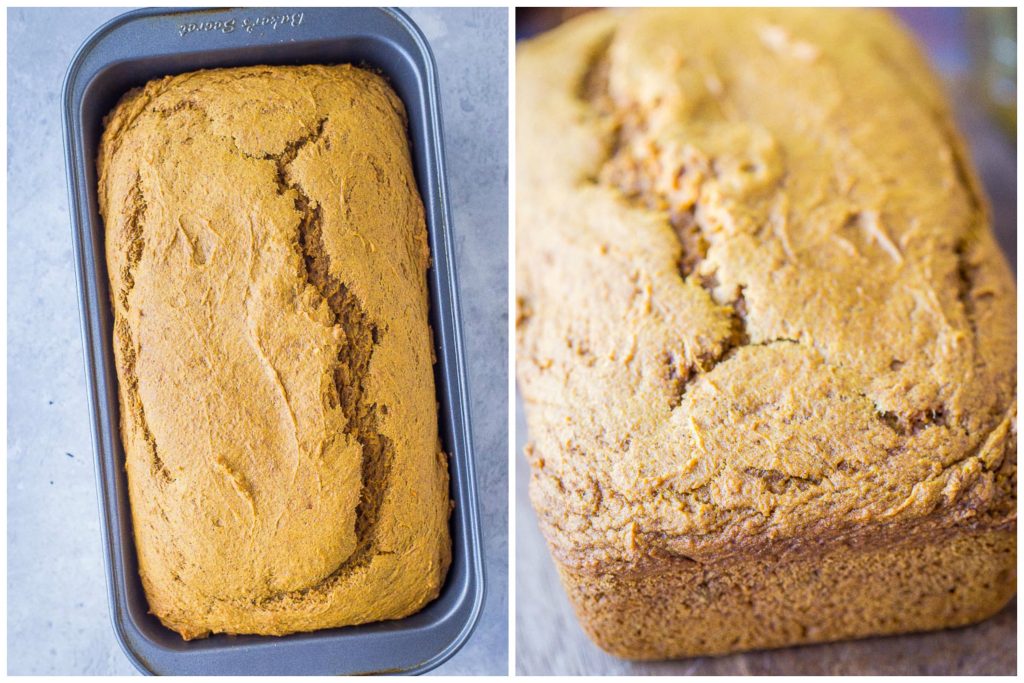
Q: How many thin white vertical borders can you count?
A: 3